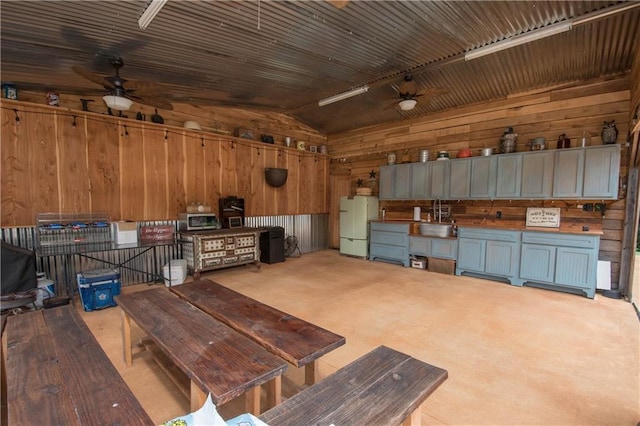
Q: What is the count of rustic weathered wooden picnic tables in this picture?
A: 4